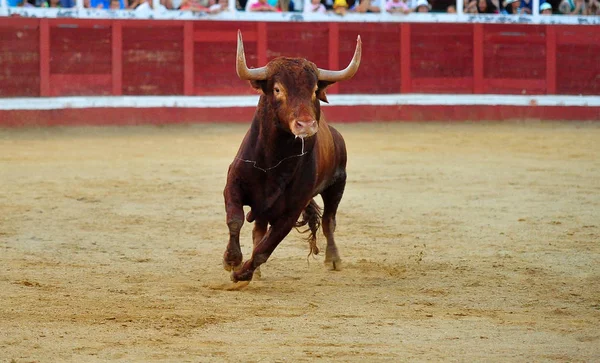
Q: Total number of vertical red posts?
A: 8